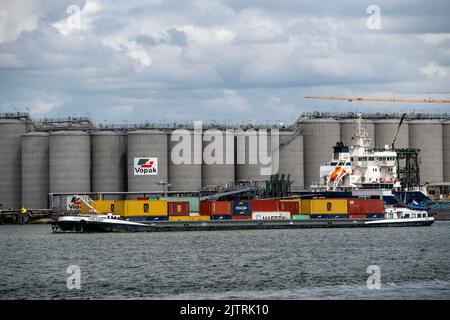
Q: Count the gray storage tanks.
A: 14